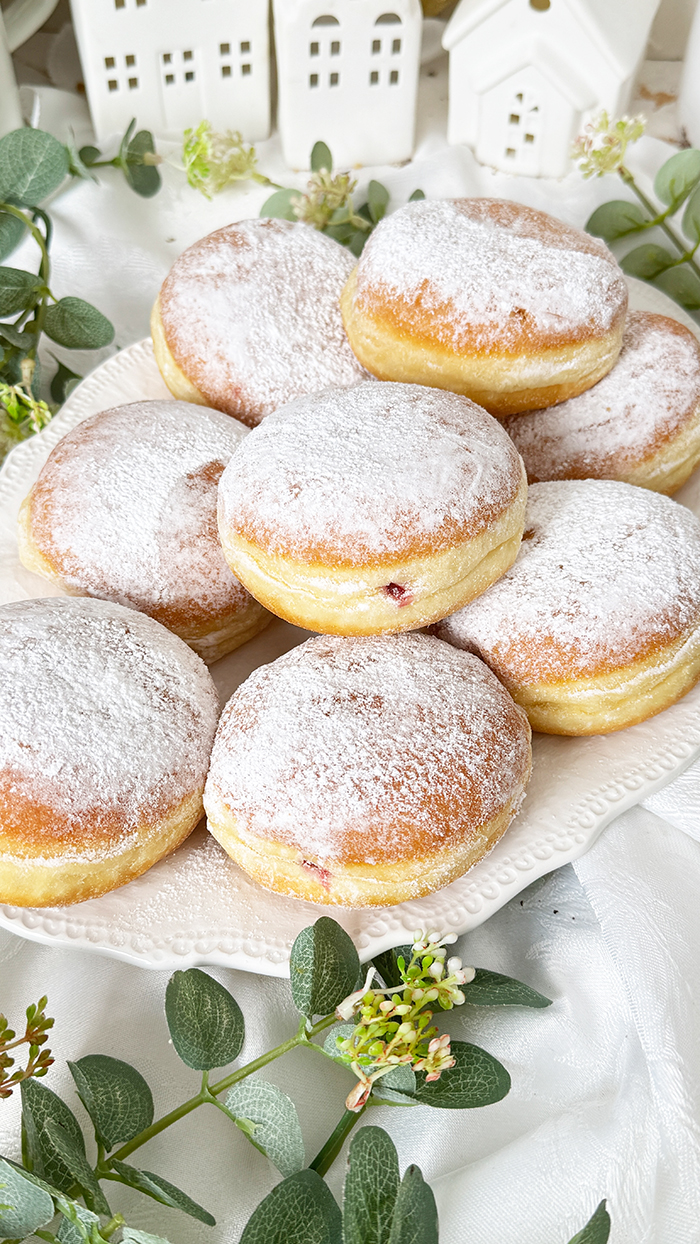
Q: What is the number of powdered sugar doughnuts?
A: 8